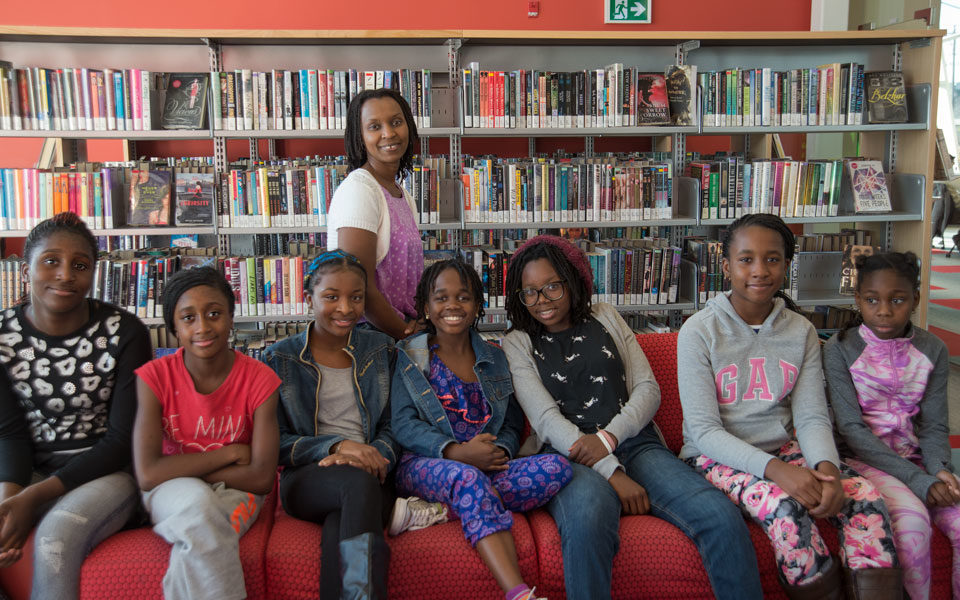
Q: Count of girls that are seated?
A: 7